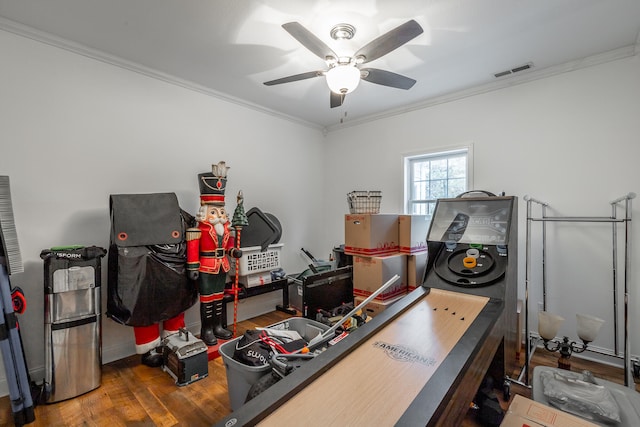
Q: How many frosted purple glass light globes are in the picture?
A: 0